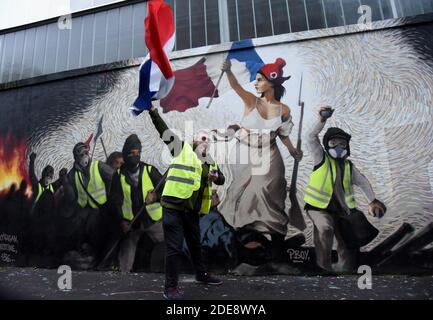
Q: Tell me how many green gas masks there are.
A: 0